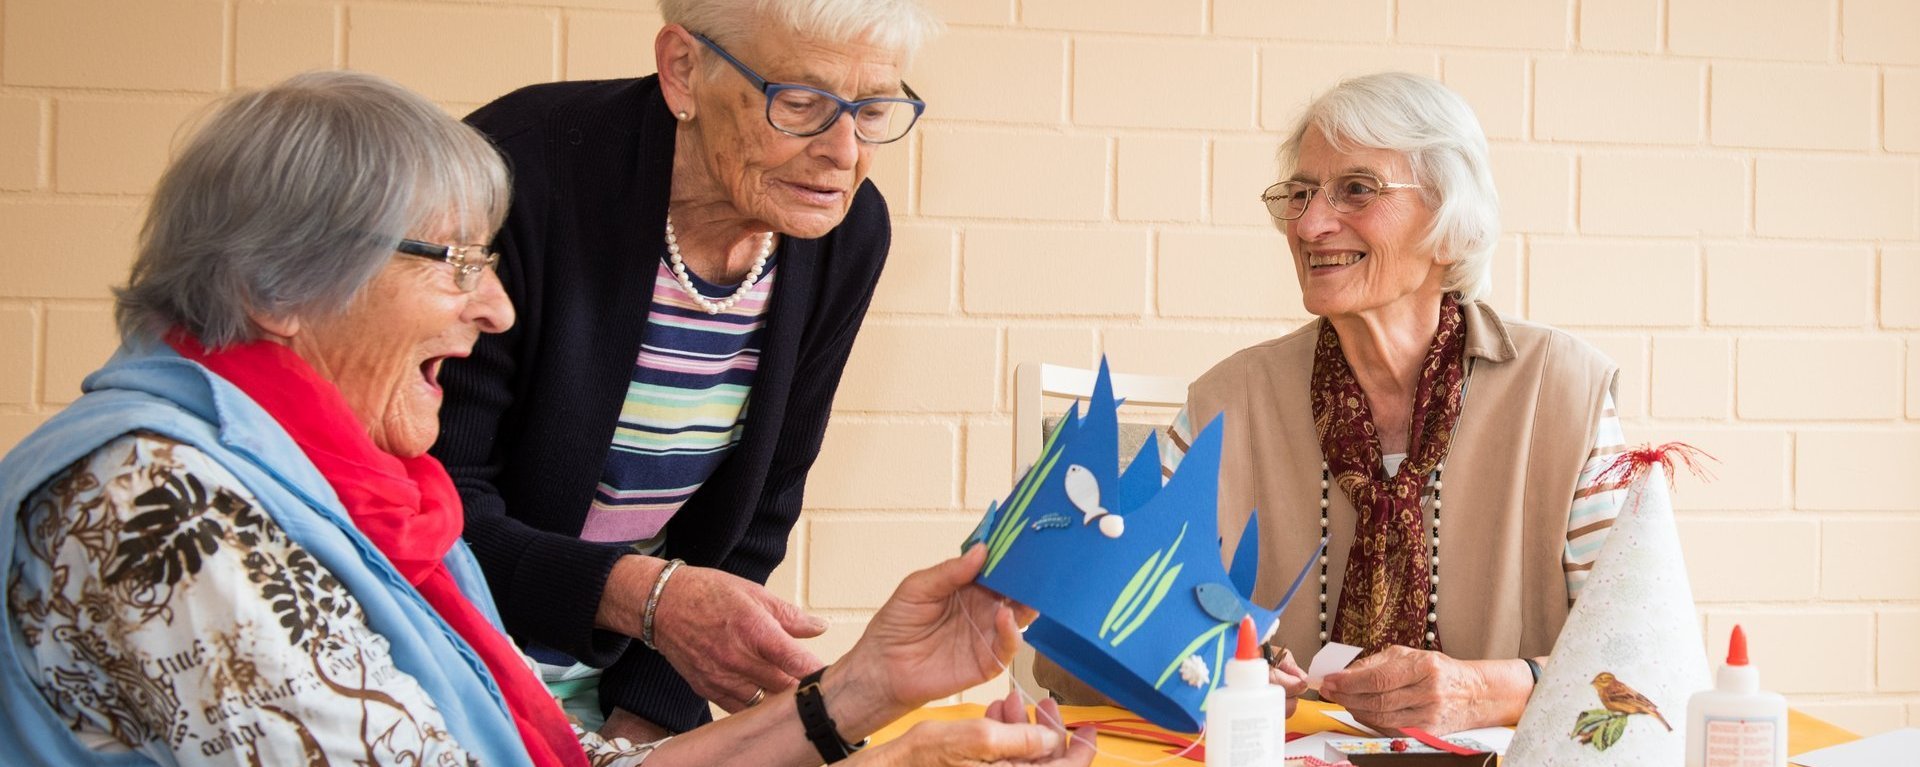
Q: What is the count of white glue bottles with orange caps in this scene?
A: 2